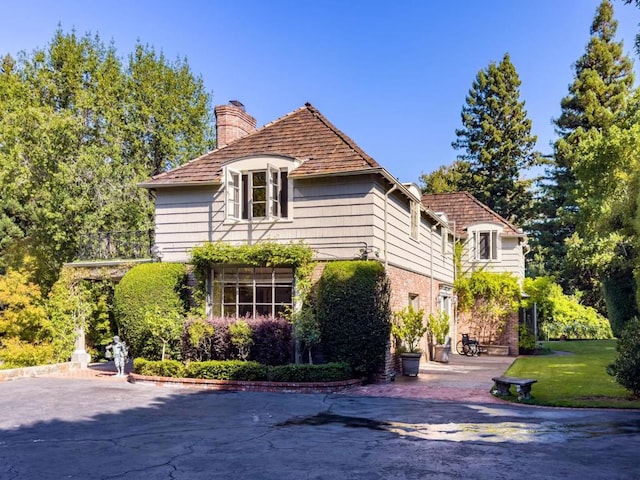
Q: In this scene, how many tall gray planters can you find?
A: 2